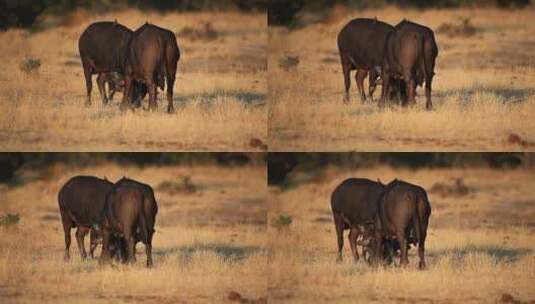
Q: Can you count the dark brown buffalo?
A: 8